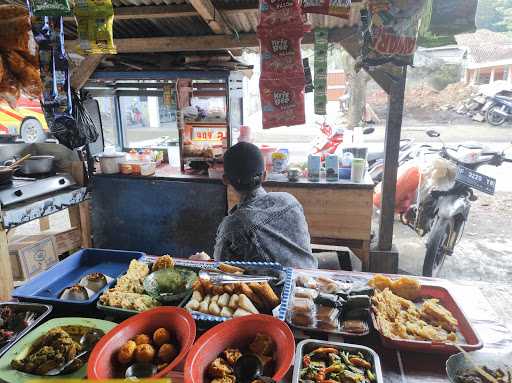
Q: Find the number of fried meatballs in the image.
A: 5